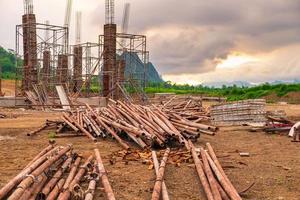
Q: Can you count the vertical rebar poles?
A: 6